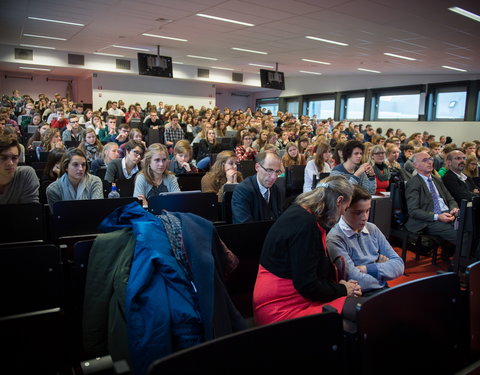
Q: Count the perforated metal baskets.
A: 0